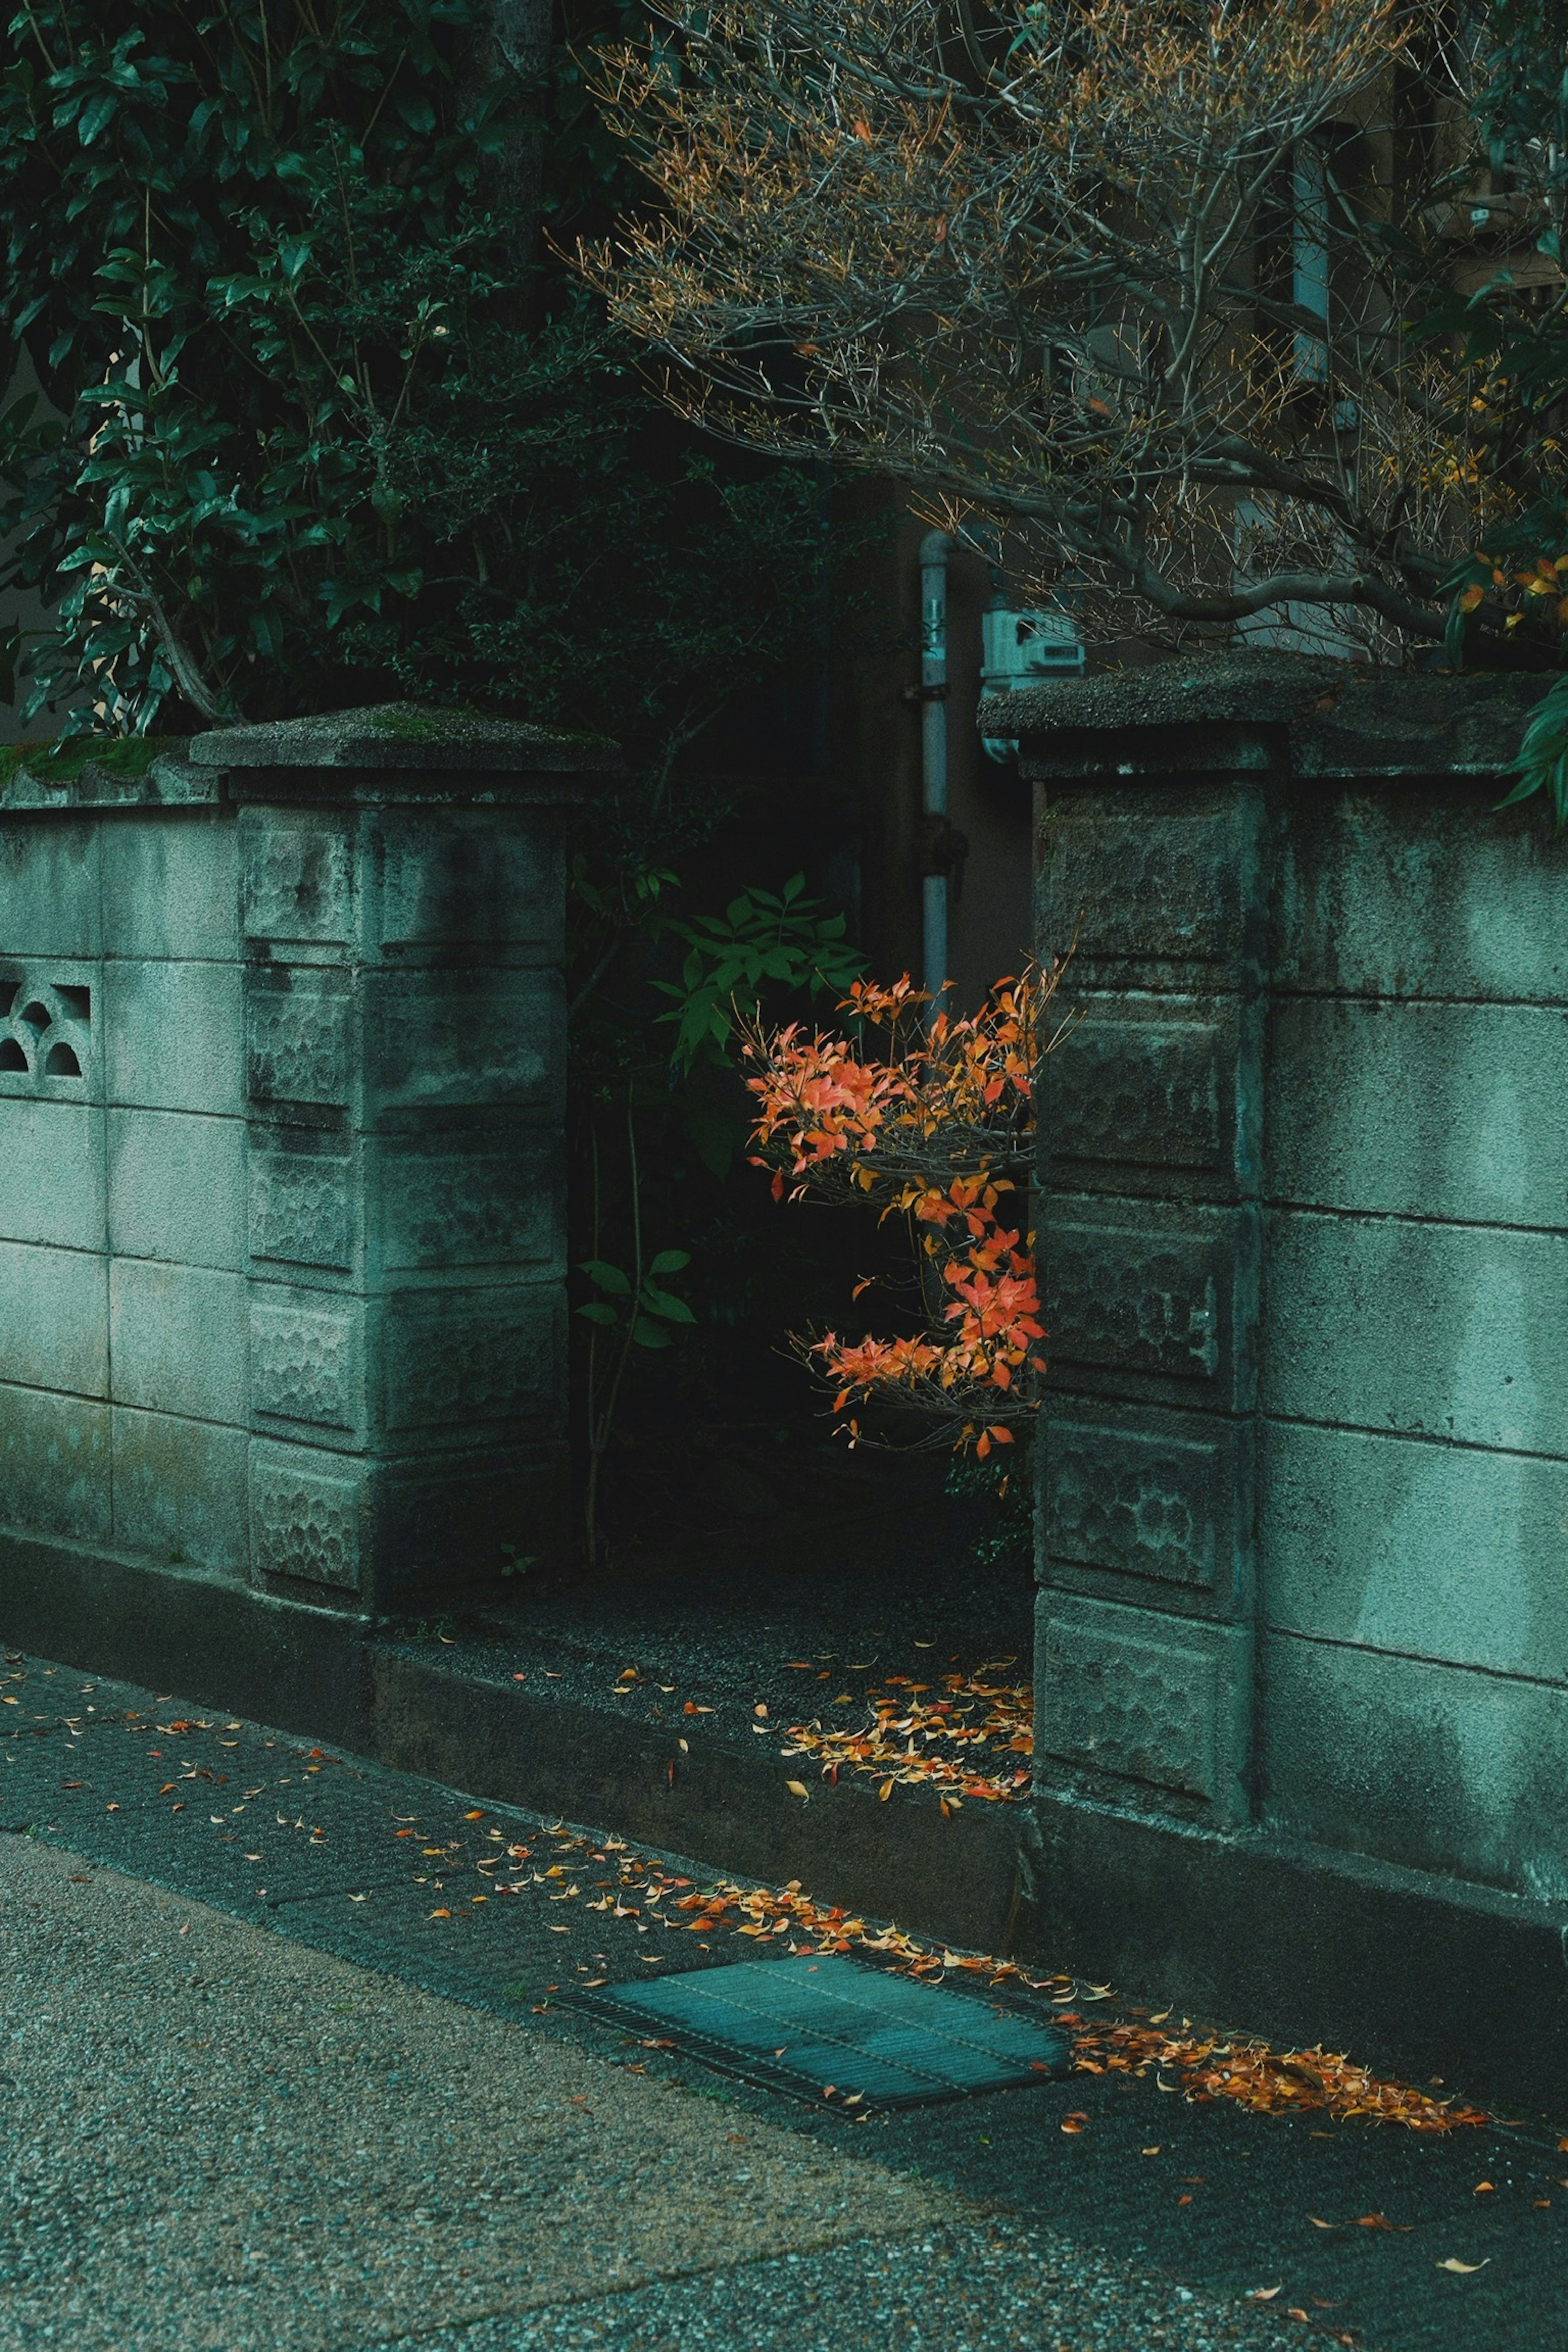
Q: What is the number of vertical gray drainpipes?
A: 1